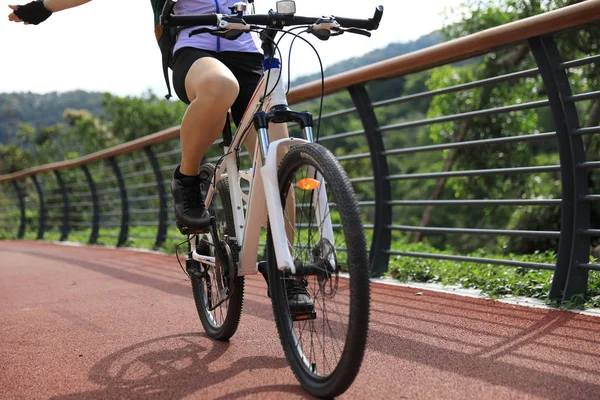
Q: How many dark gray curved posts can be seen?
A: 8